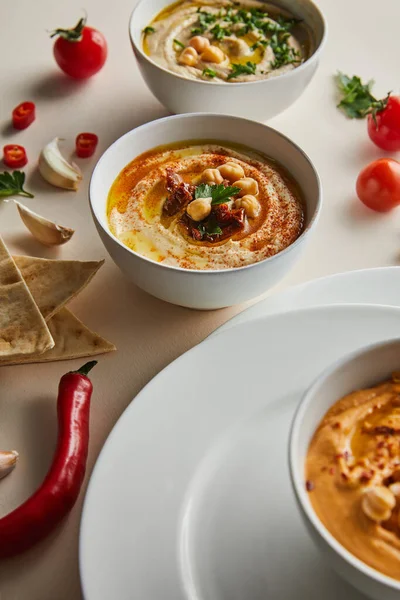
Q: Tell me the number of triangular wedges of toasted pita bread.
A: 3